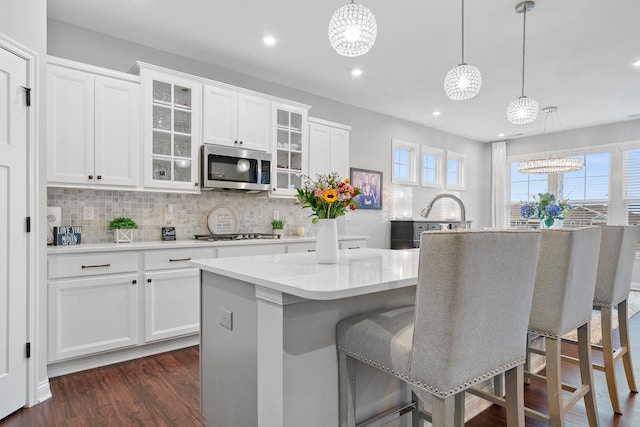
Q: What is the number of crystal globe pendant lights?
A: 3